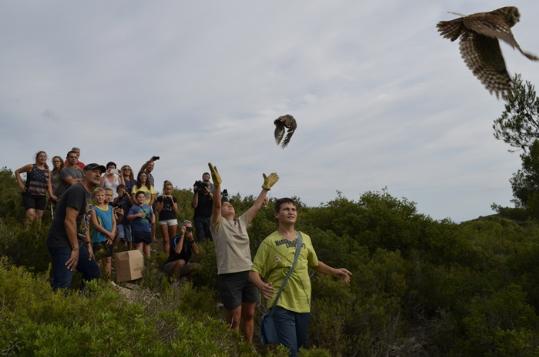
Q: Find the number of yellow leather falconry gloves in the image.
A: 2